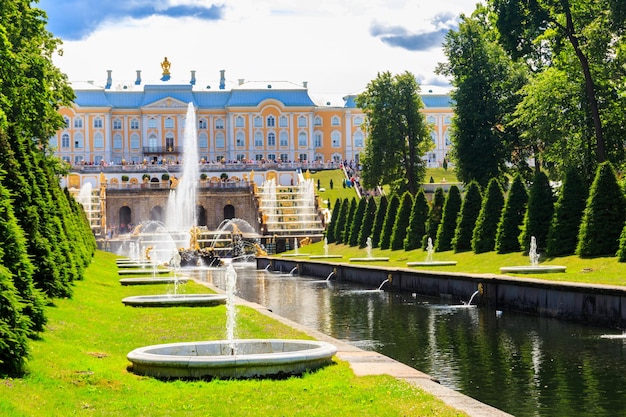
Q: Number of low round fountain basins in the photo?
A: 12